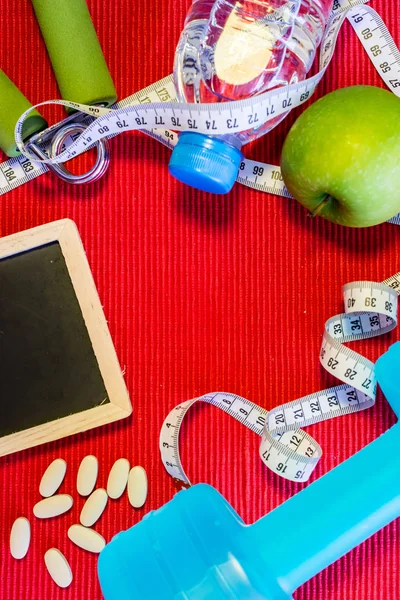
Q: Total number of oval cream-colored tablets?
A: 9